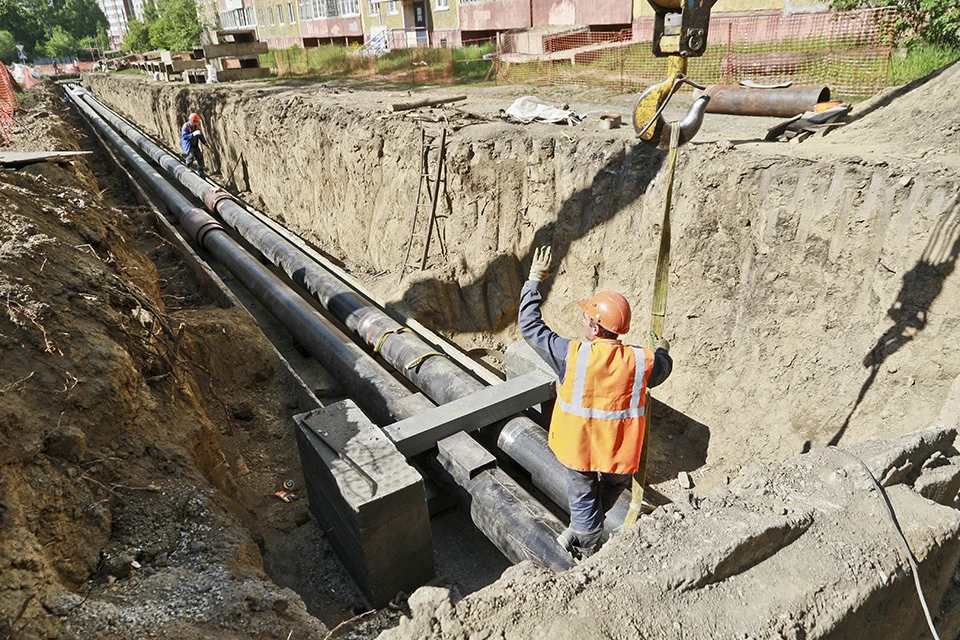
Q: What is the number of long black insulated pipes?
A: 2